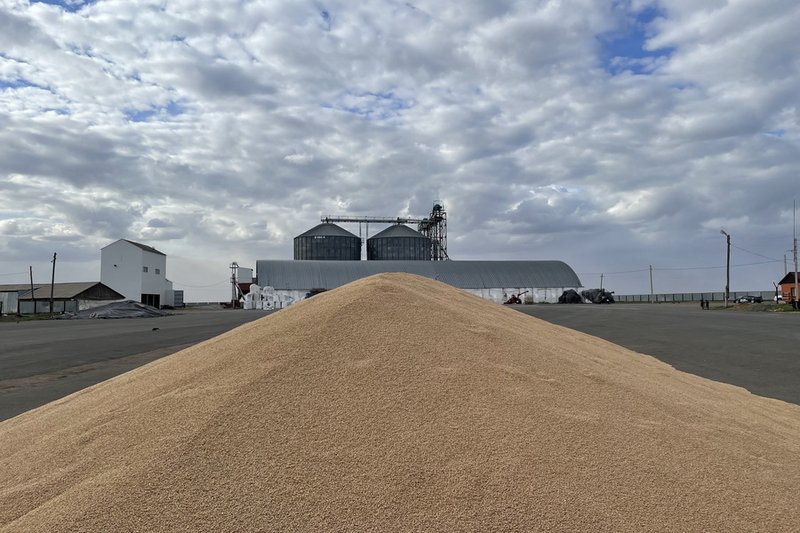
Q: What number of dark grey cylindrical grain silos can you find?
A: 2